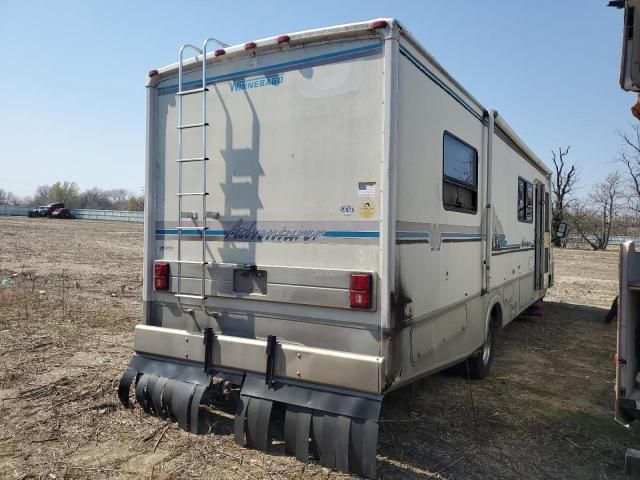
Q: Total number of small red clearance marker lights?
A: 5